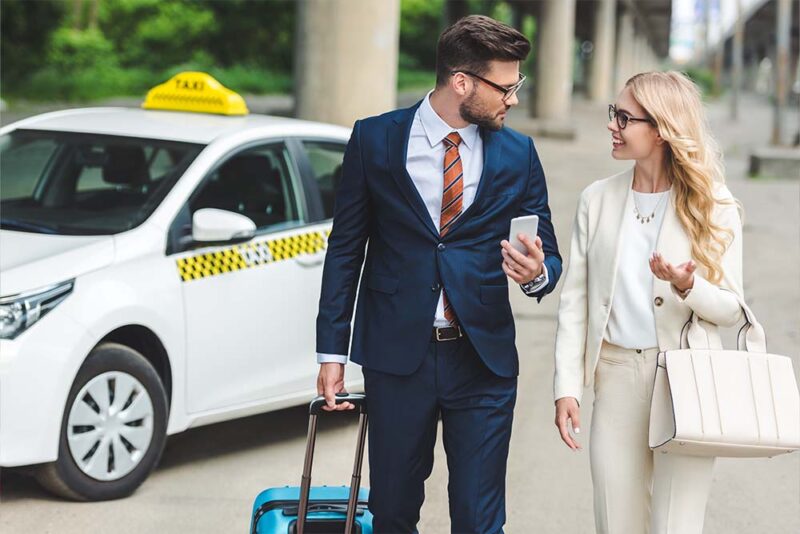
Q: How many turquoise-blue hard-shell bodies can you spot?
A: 1